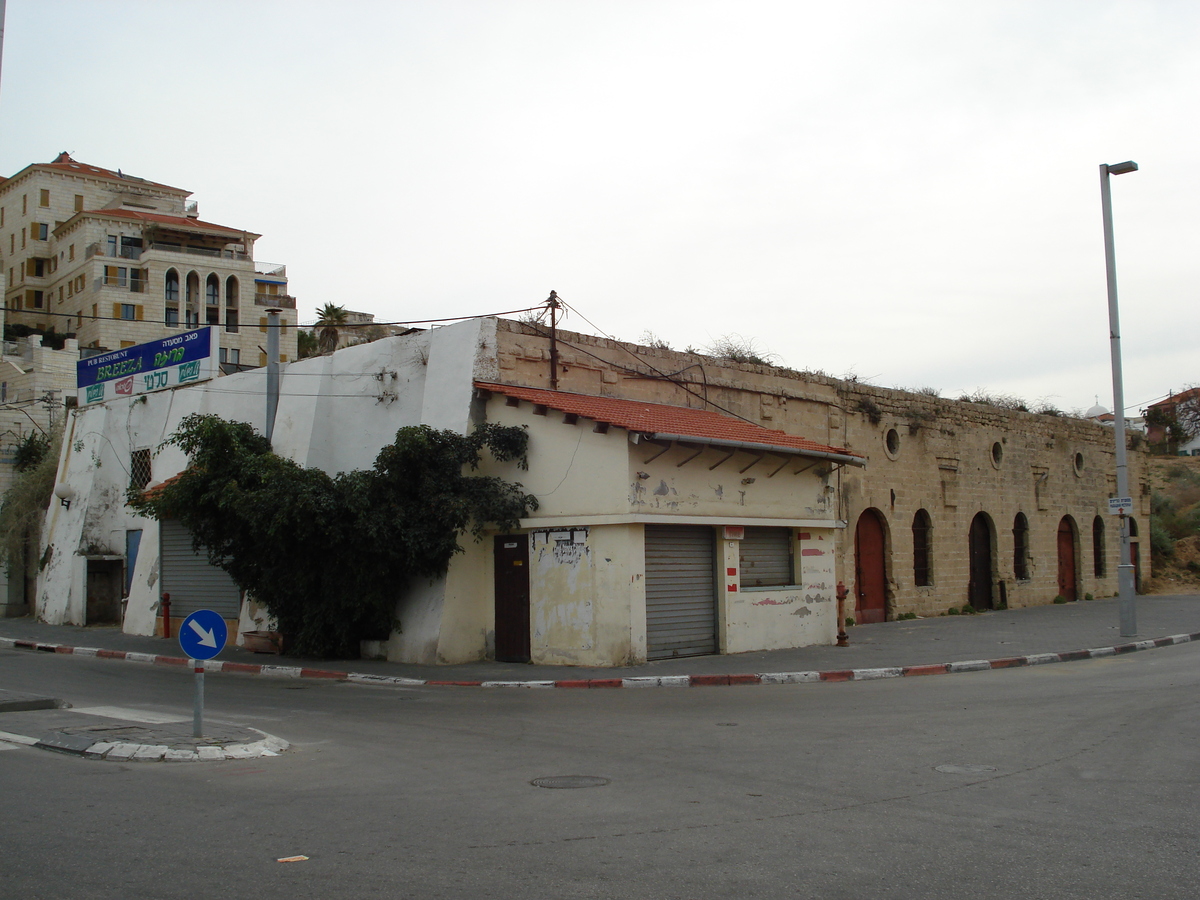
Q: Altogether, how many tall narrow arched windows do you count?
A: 7